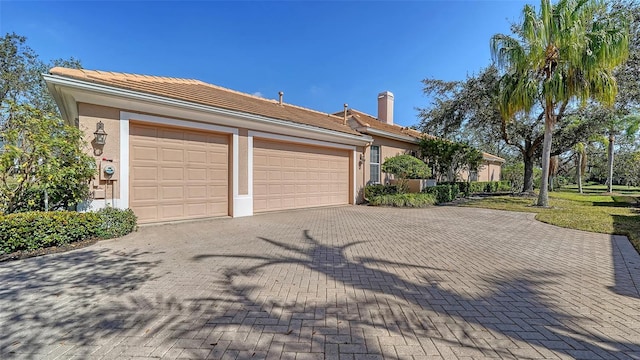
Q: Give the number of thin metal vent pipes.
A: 2